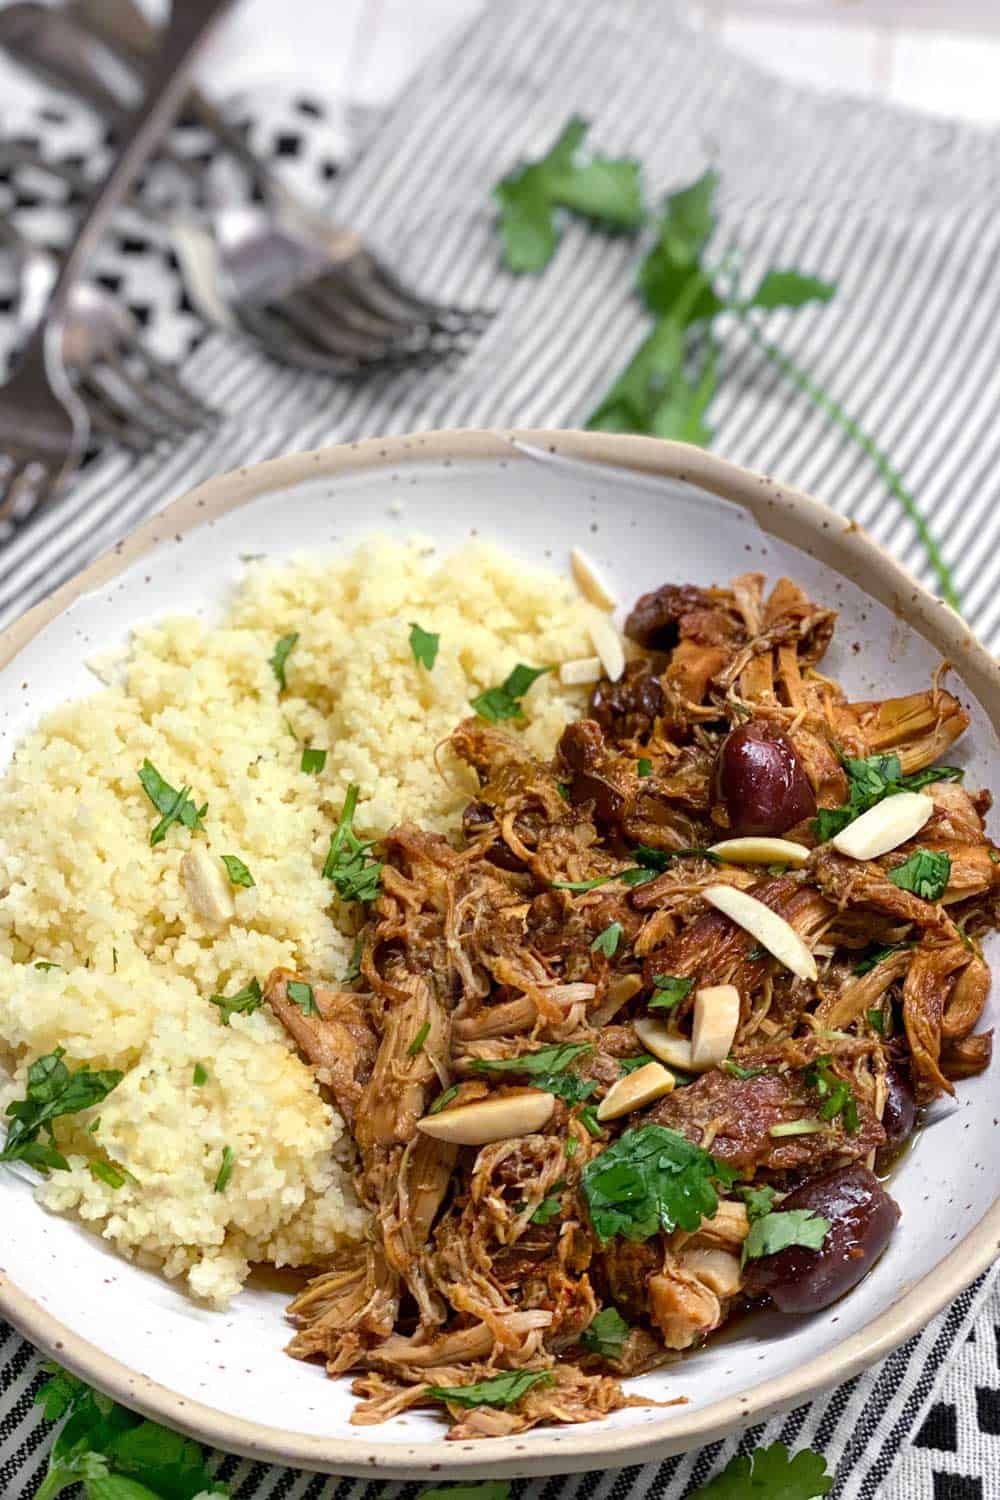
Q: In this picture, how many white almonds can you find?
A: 11